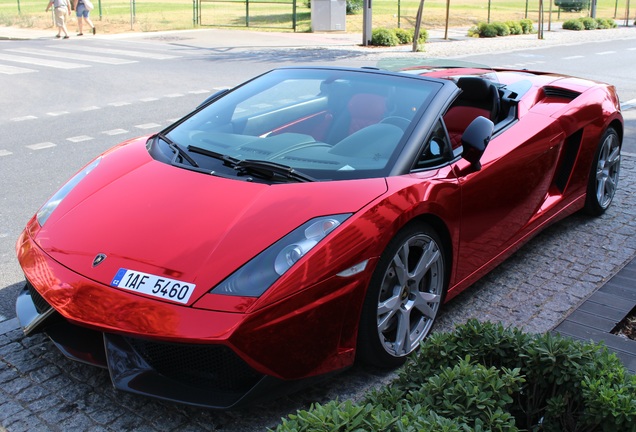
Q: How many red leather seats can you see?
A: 2